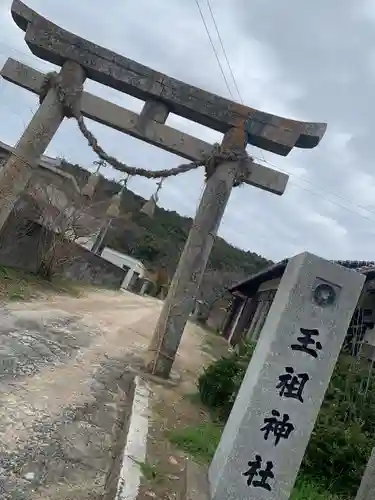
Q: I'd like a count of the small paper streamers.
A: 3